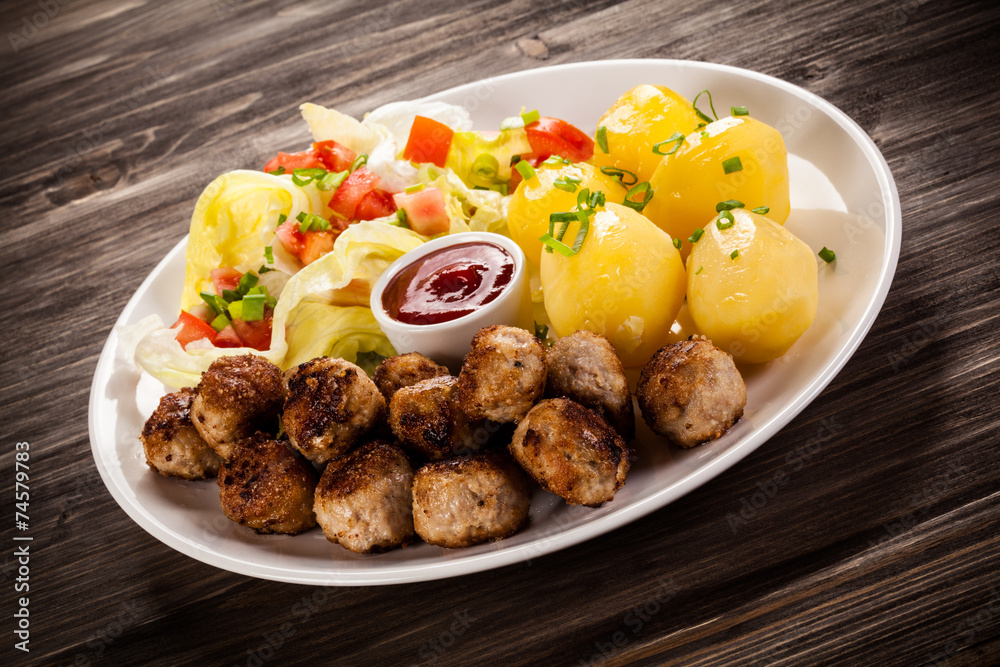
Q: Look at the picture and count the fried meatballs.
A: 12